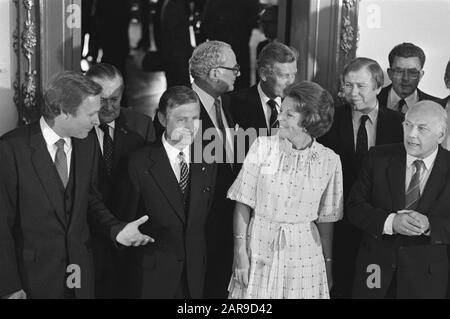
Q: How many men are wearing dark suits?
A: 8